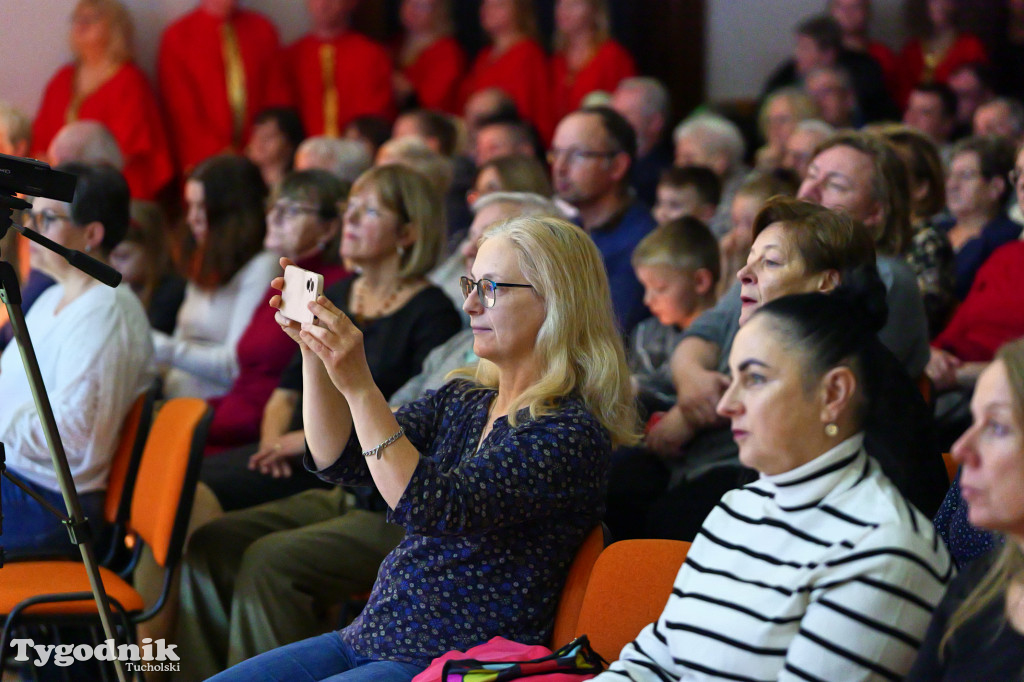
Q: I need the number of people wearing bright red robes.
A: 8